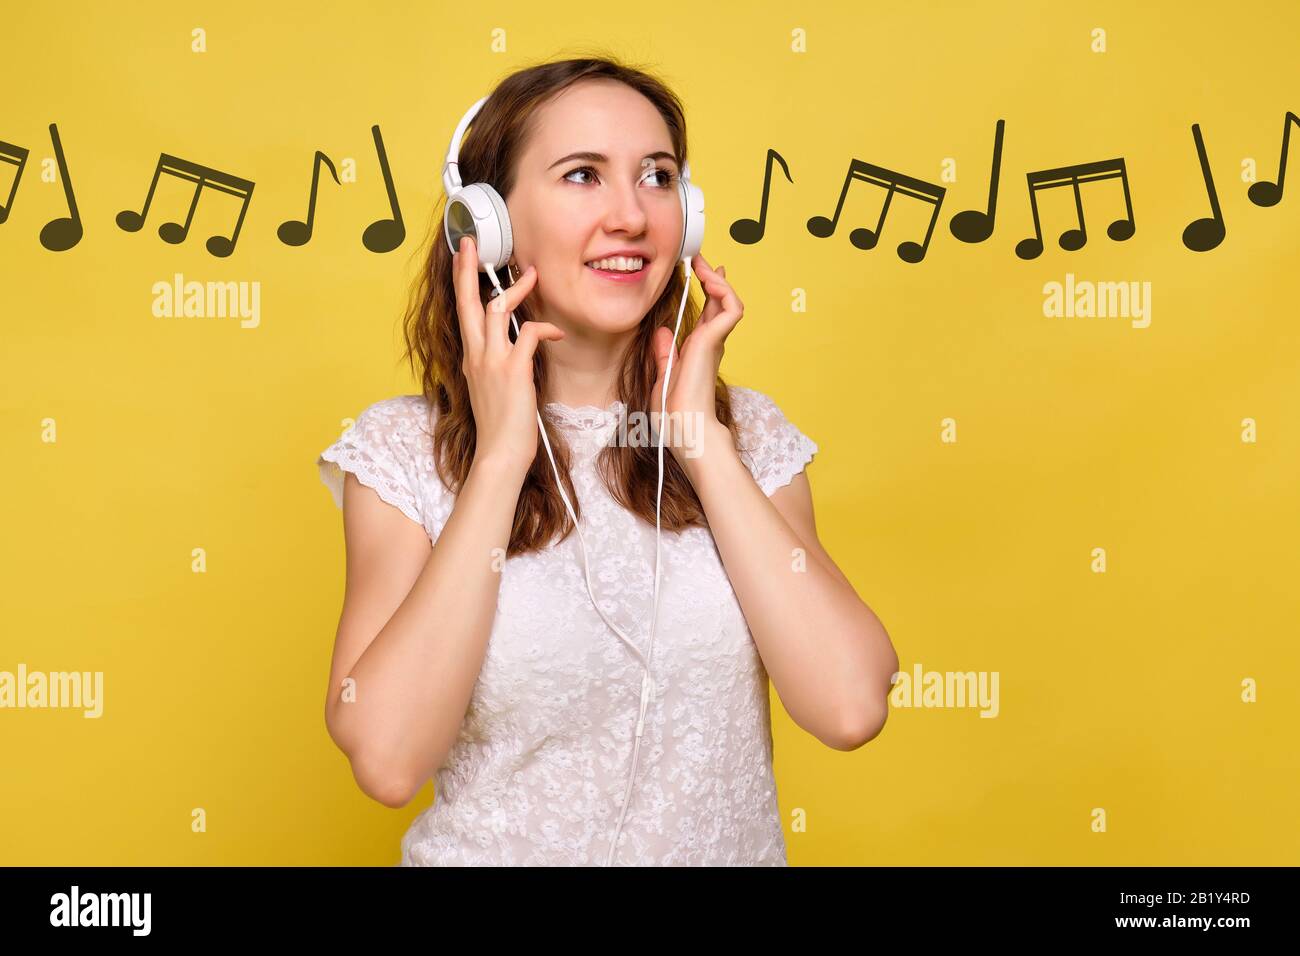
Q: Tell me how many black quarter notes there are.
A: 4